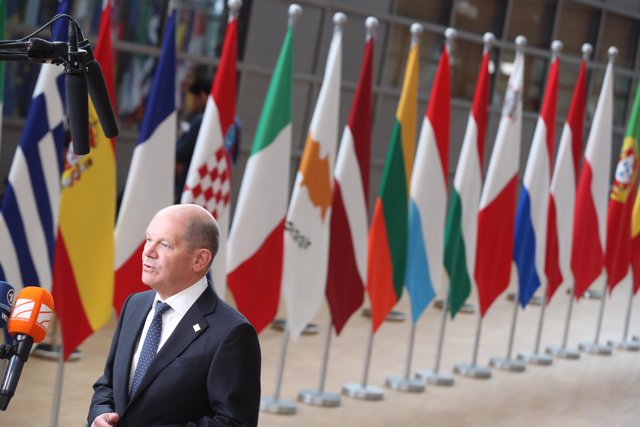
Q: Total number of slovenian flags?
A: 0